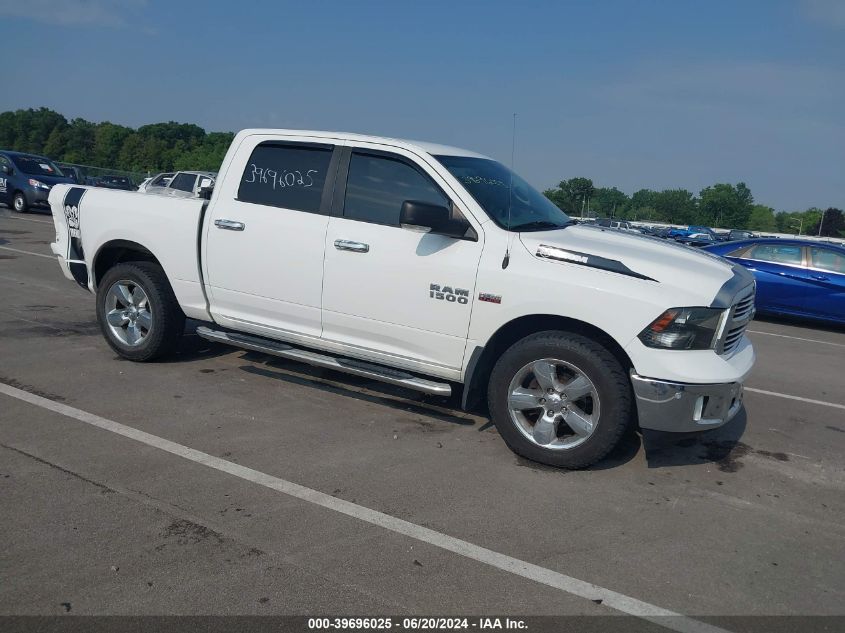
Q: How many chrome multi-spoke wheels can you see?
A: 2